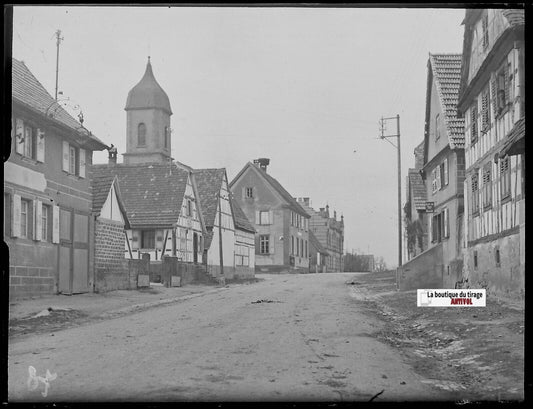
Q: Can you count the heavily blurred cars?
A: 0